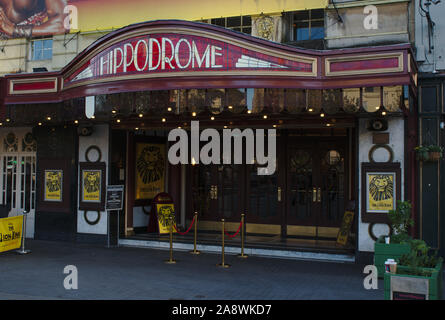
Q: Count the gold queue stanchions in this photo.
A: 4